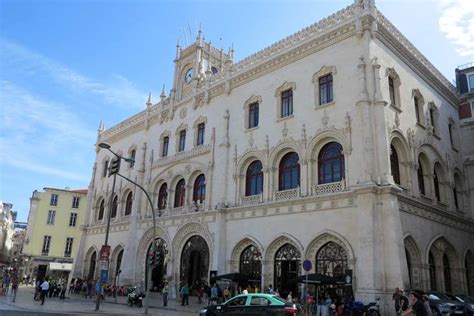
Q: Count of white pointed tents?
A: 0